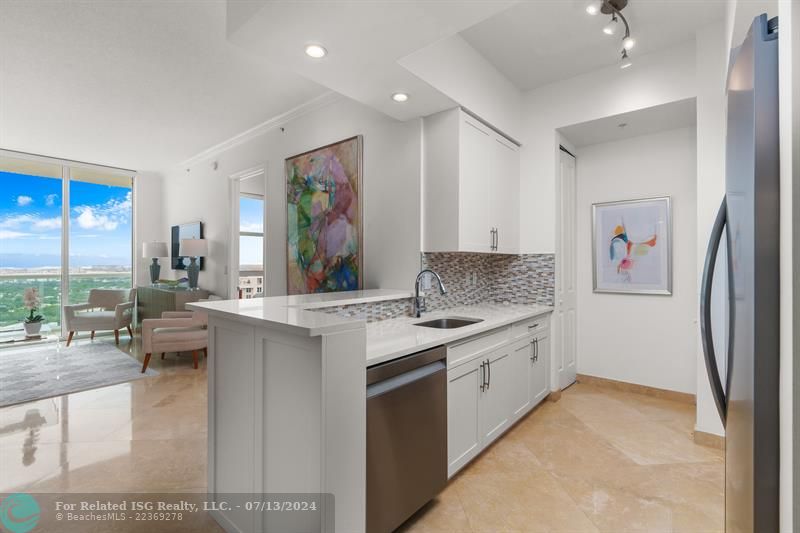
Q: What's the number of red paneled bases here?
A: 0